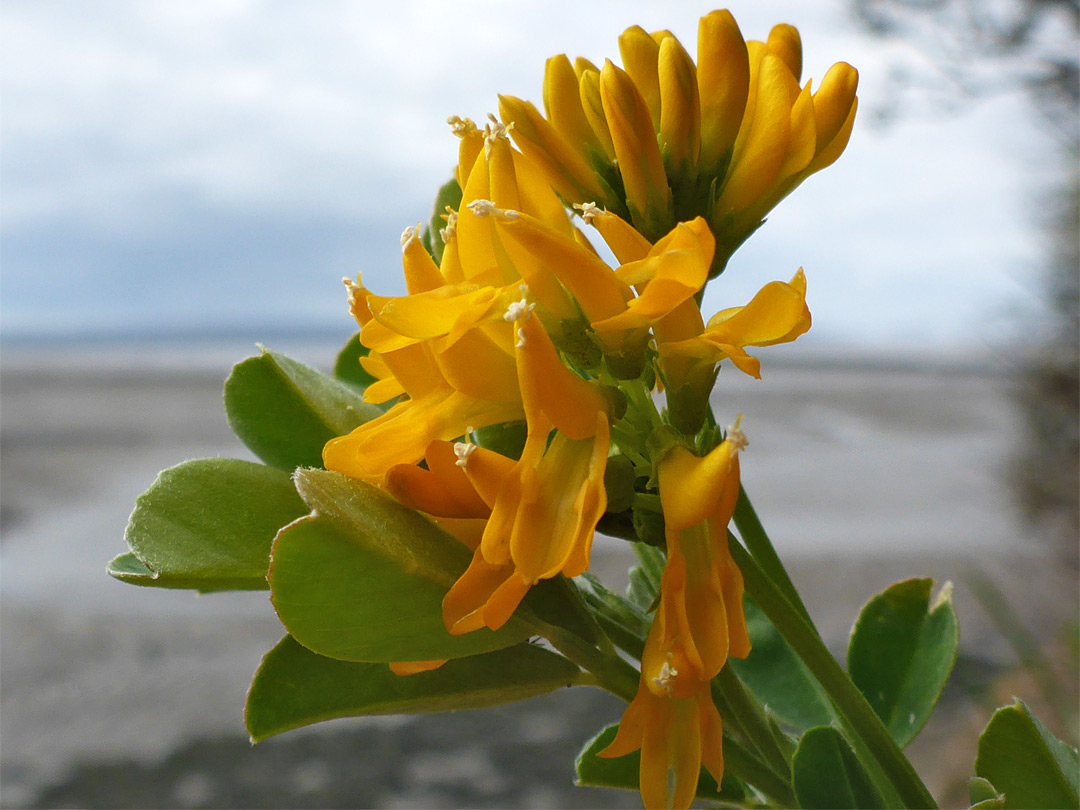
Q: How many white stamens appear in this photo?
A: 11